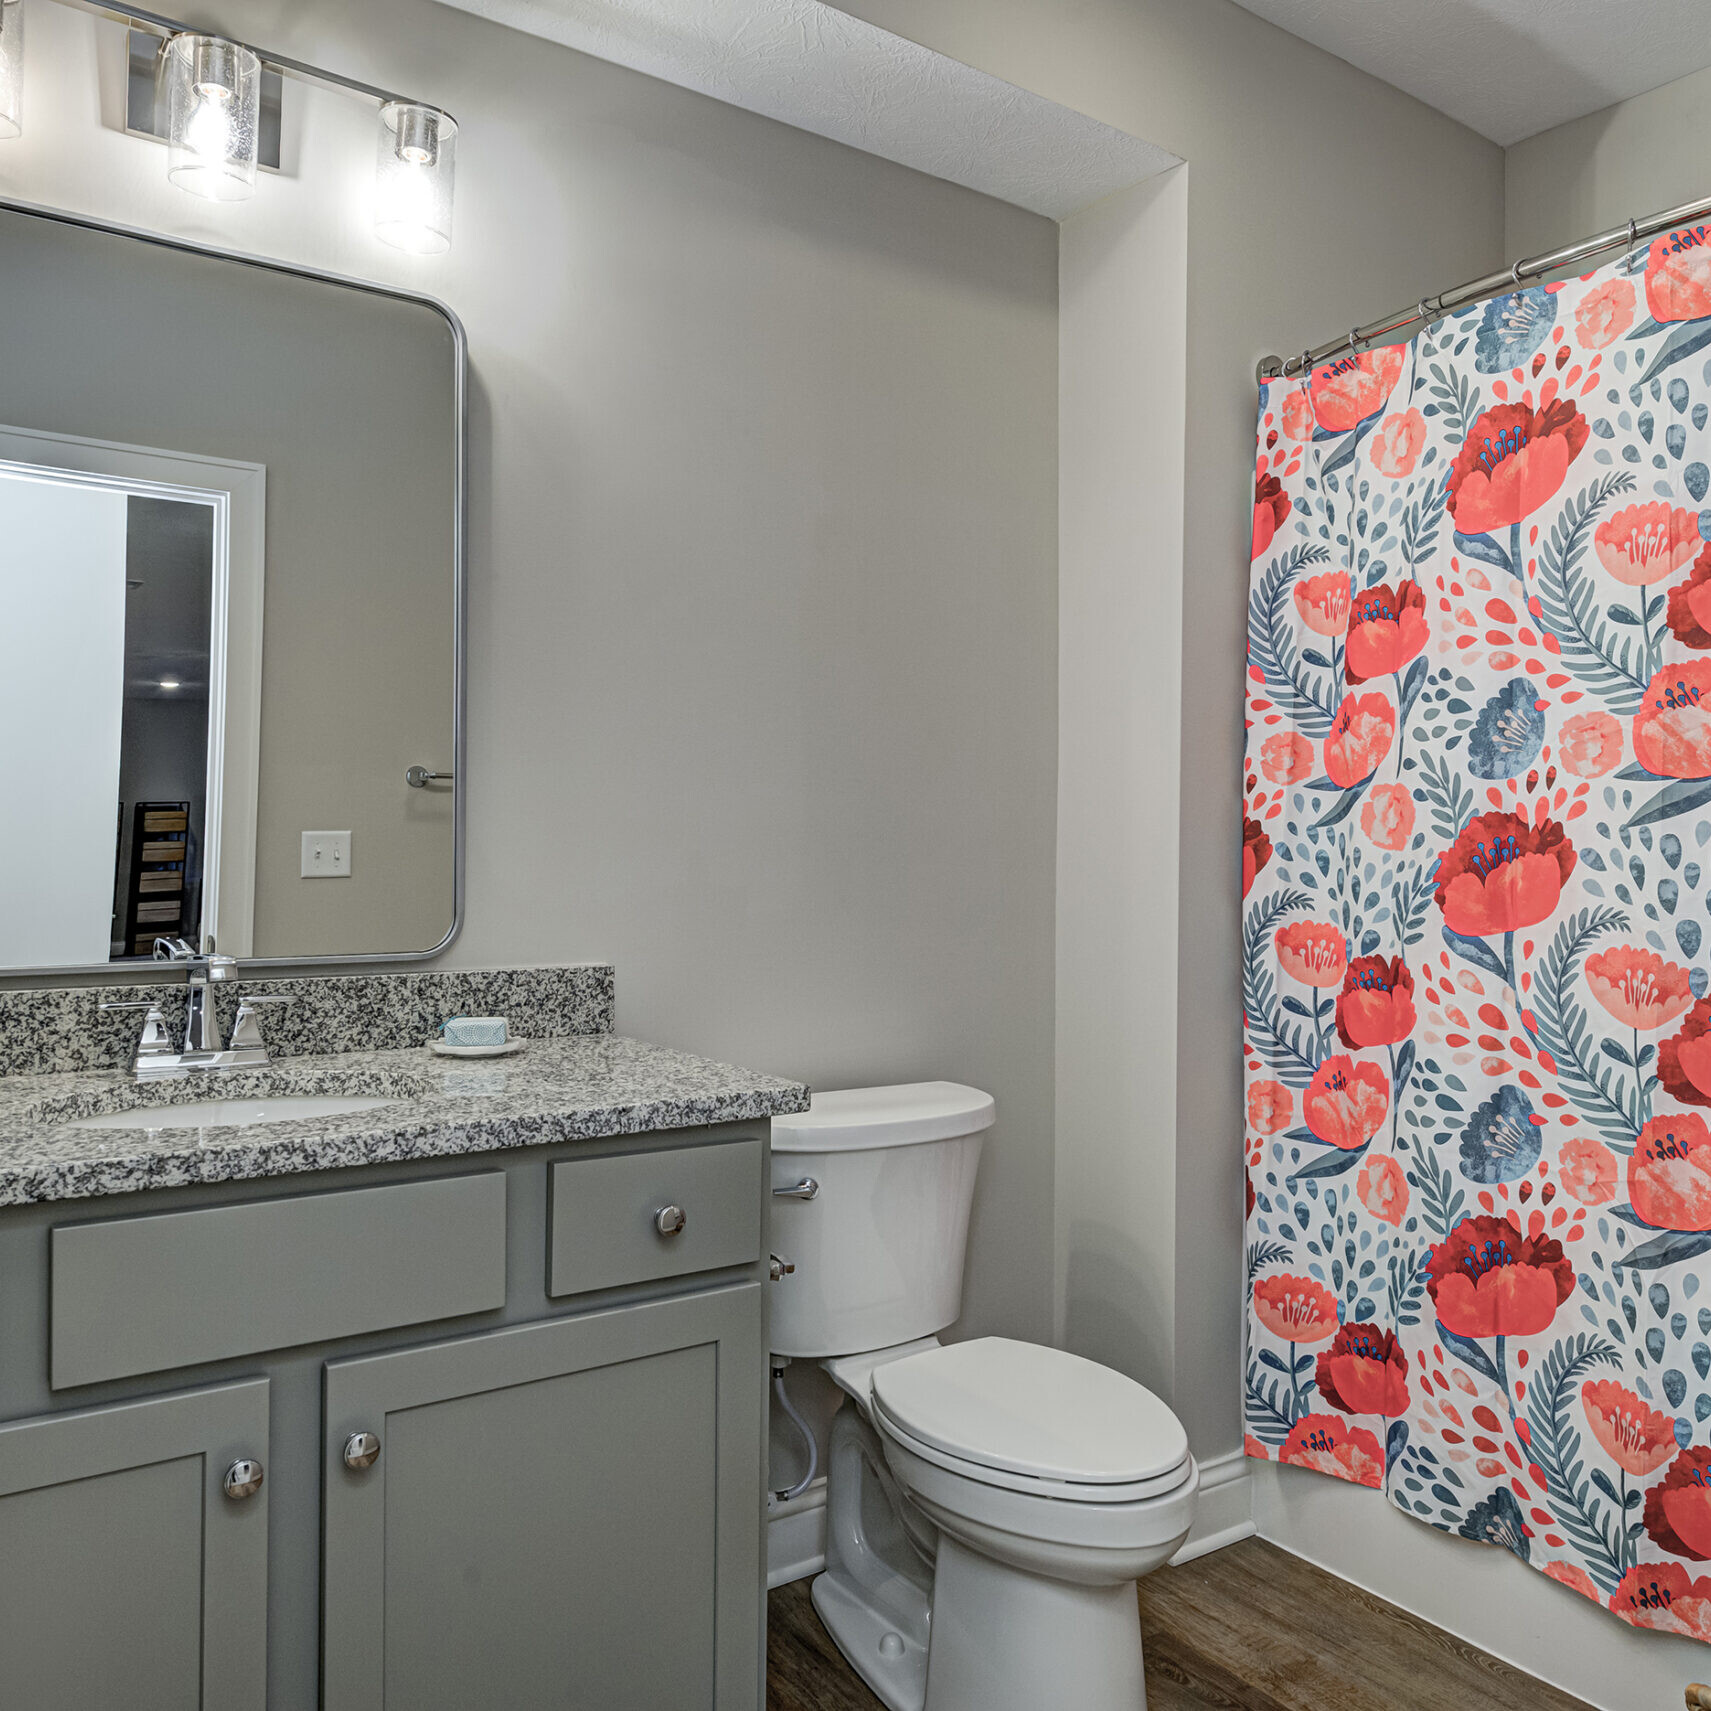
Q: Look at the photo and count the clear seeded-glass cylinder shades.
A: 3